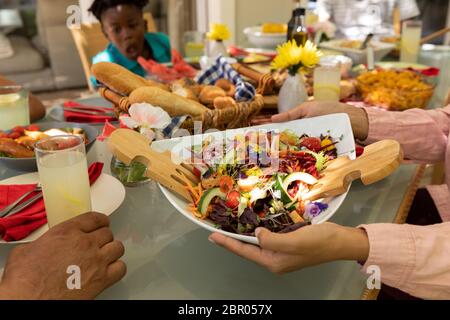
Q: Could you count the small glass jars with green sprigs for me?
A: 1